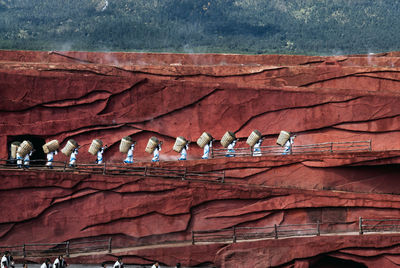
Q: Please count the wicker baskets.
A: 12